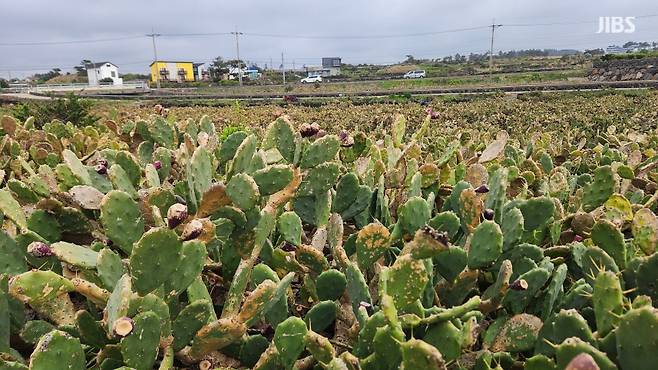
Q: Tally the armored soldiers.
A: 0